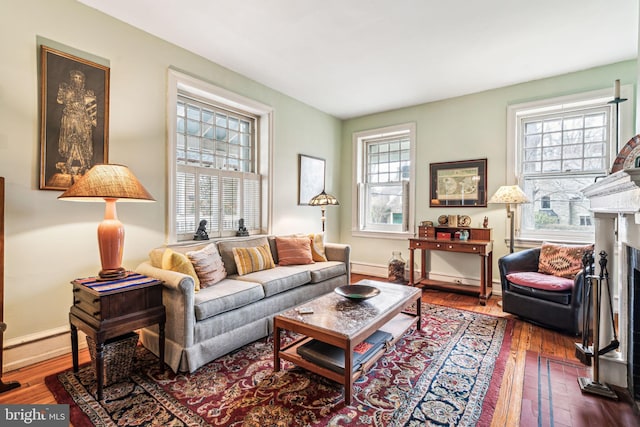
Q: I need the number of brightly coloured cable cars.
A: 0